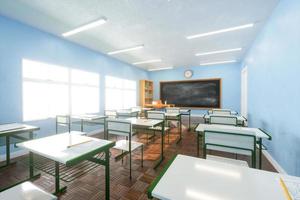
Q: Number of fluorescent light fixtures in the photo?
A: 7